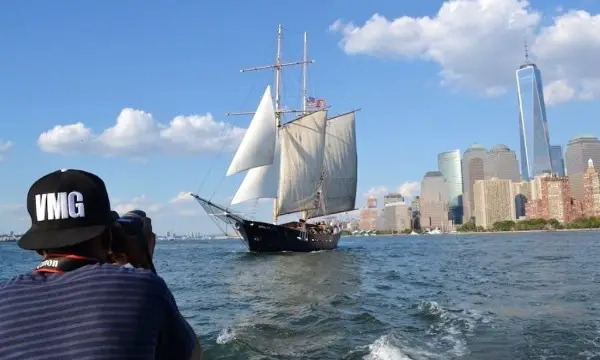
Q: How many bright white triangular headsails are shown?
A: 2